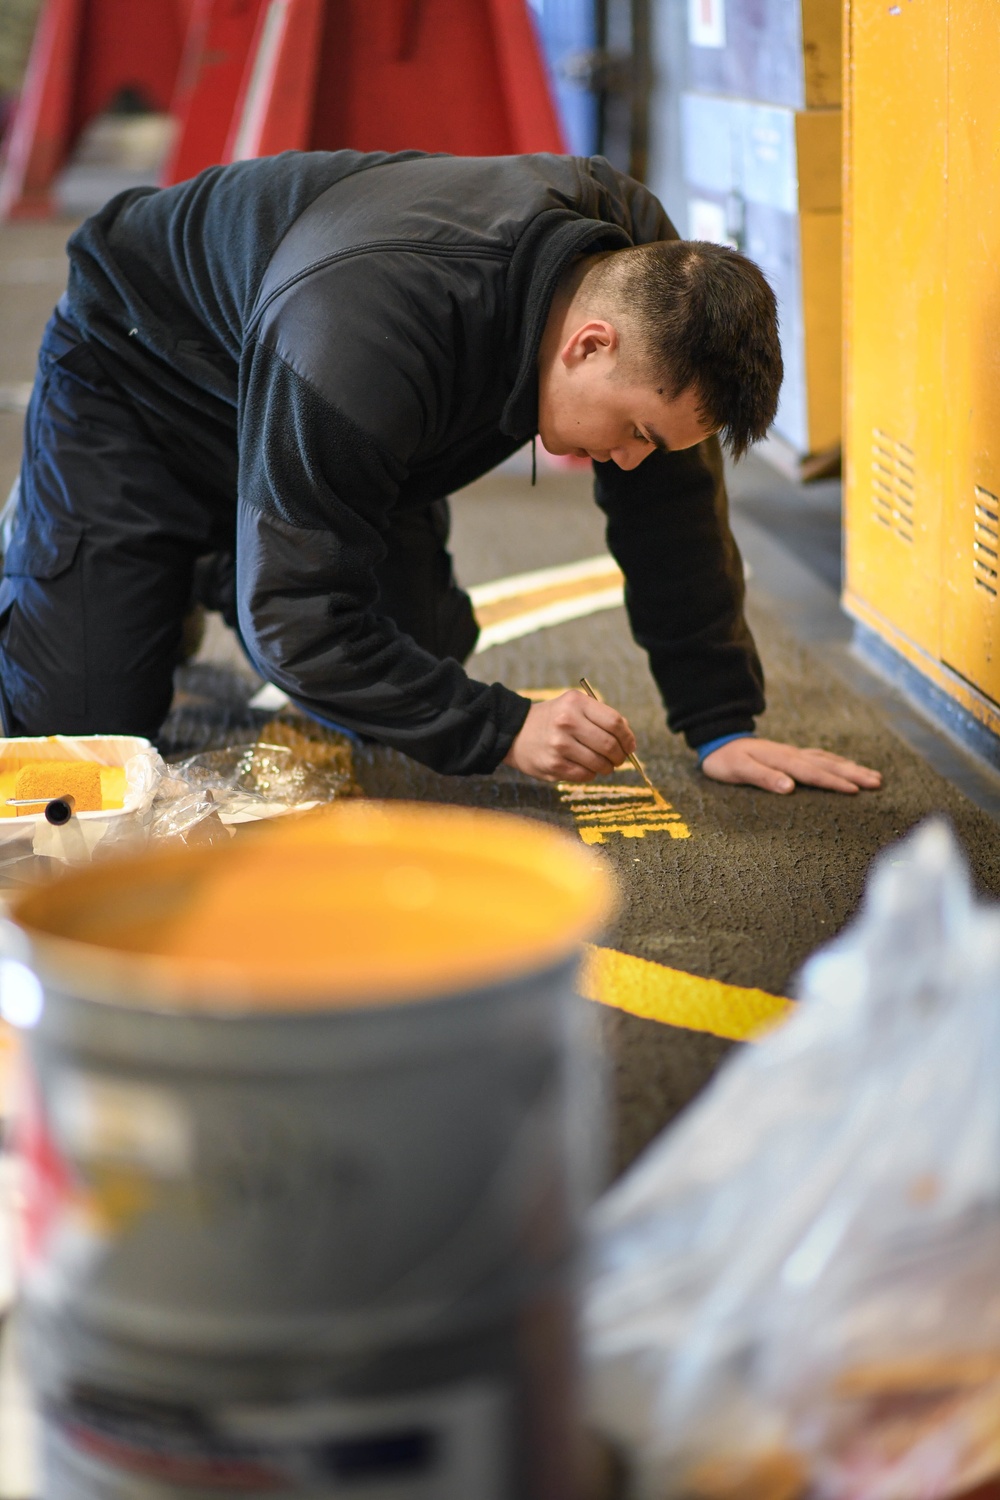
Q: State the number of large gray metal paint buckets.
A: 1